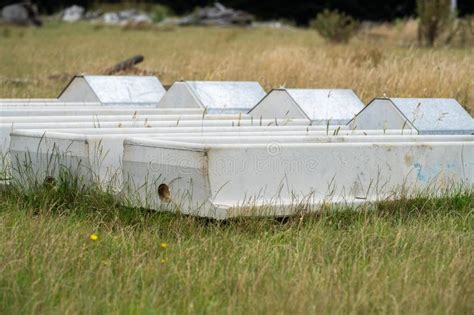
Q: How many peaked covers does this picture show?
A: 4